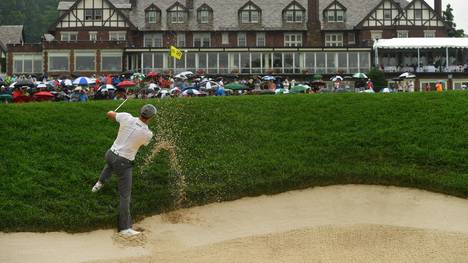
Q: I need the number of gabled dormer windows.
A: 6